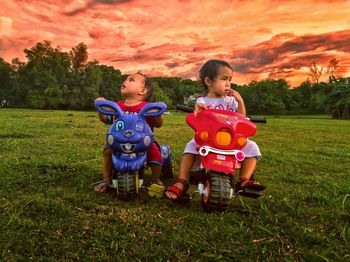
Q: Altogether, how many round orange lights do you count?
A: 3